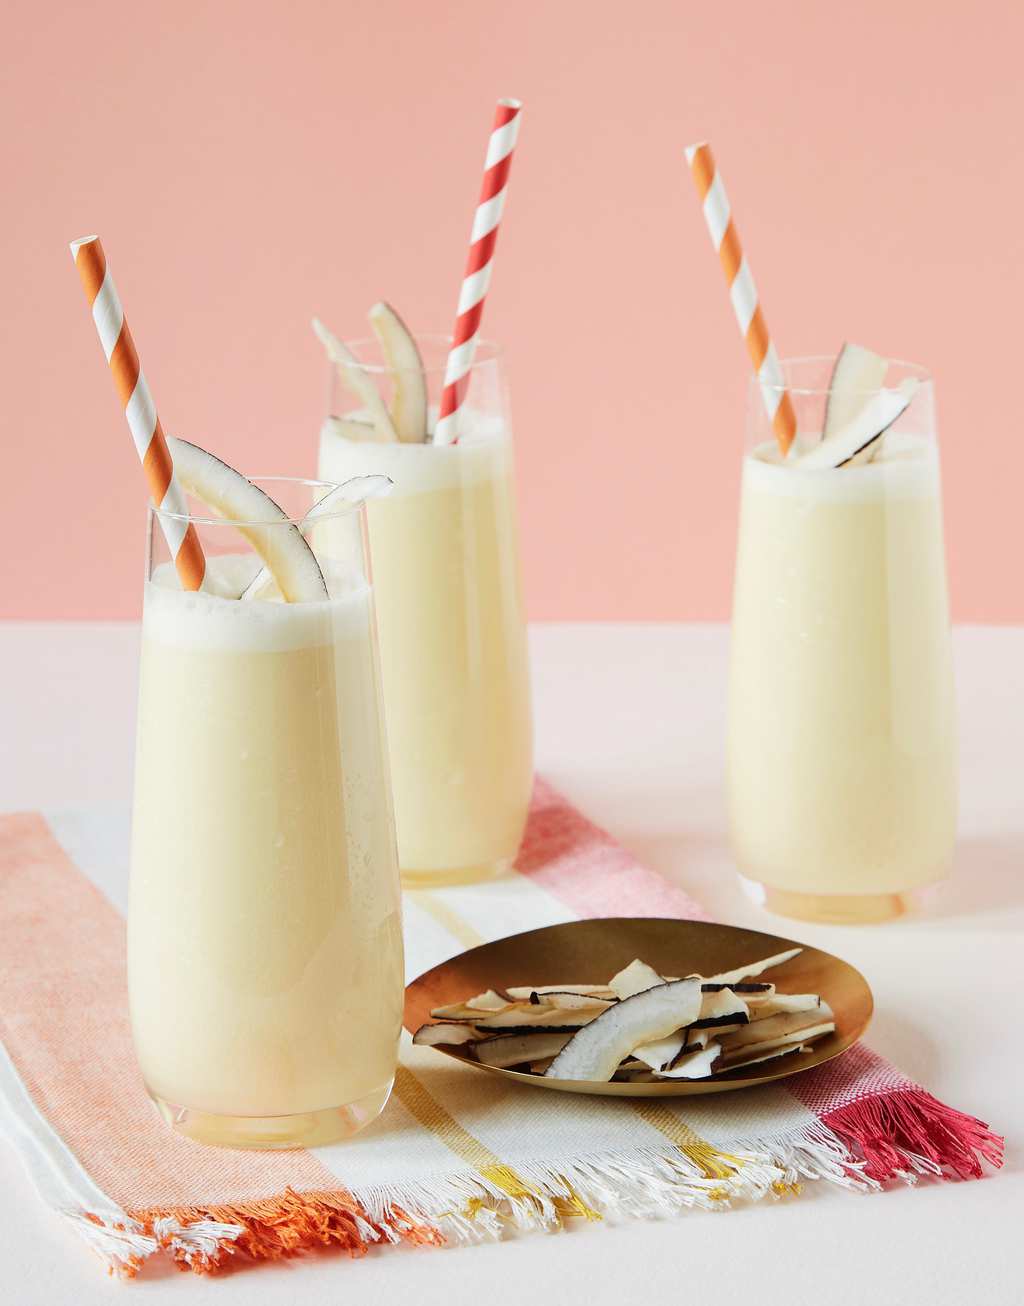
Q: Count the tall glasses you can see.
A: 3